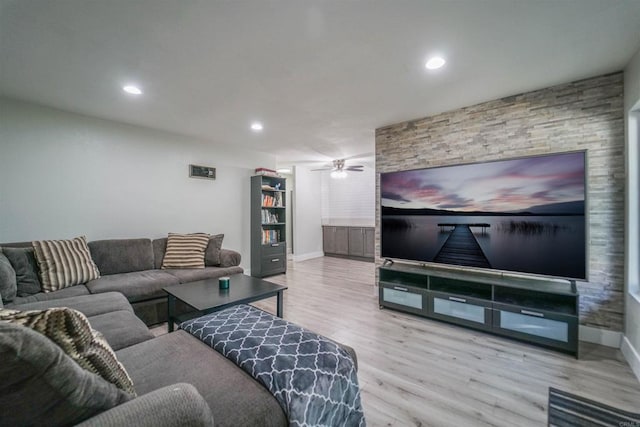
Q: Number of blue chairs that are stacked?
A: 0